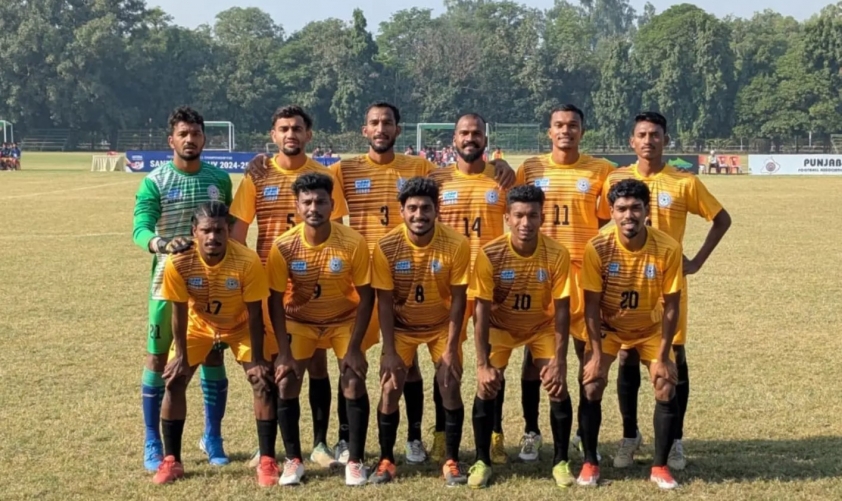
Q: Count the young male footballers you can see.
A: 11